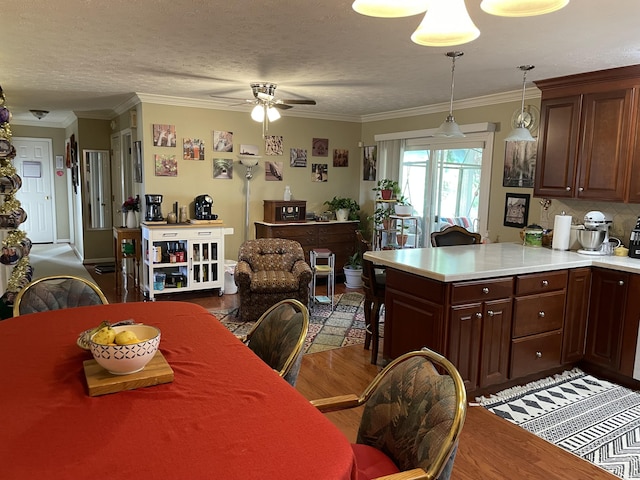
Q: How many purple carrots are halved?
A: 0